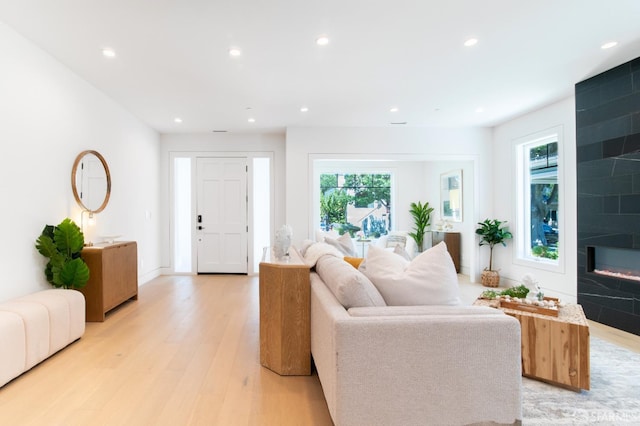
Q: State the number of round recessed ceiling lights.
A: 10